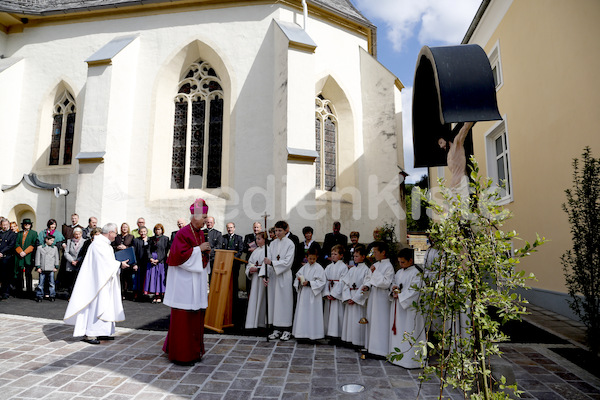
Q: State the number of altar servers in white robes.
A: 7